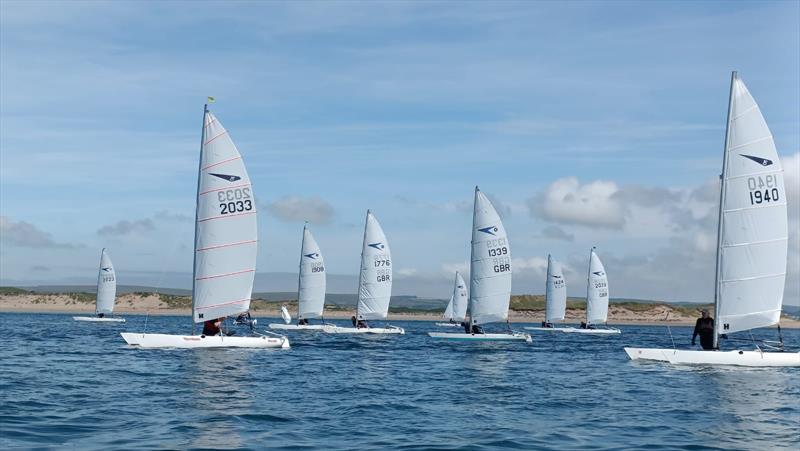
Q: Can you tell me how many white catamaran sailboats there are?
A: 9